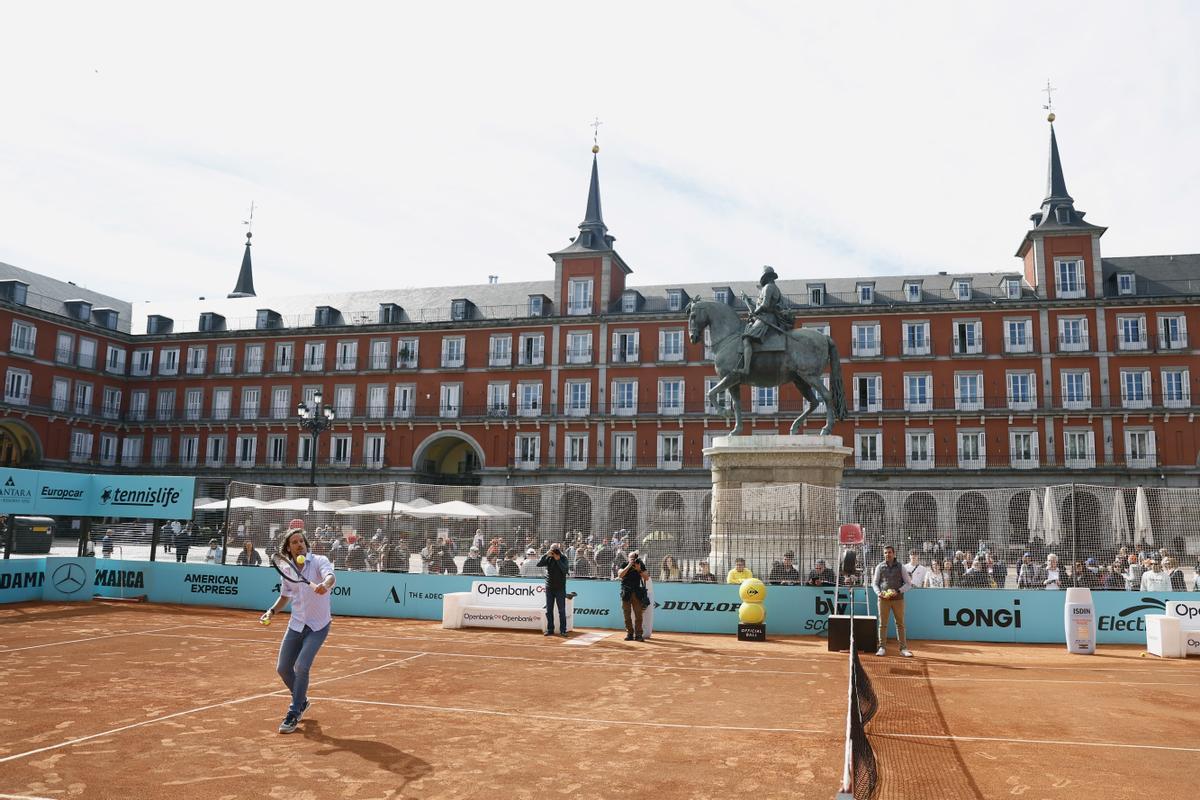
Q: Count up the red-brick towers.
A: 2